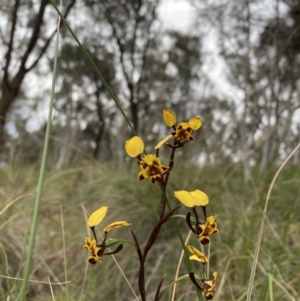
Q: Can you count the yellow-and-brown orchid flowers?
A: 5